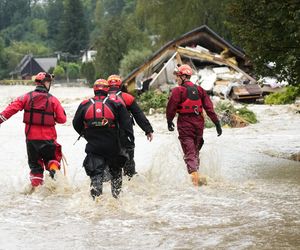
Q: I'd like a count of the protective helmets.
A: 4